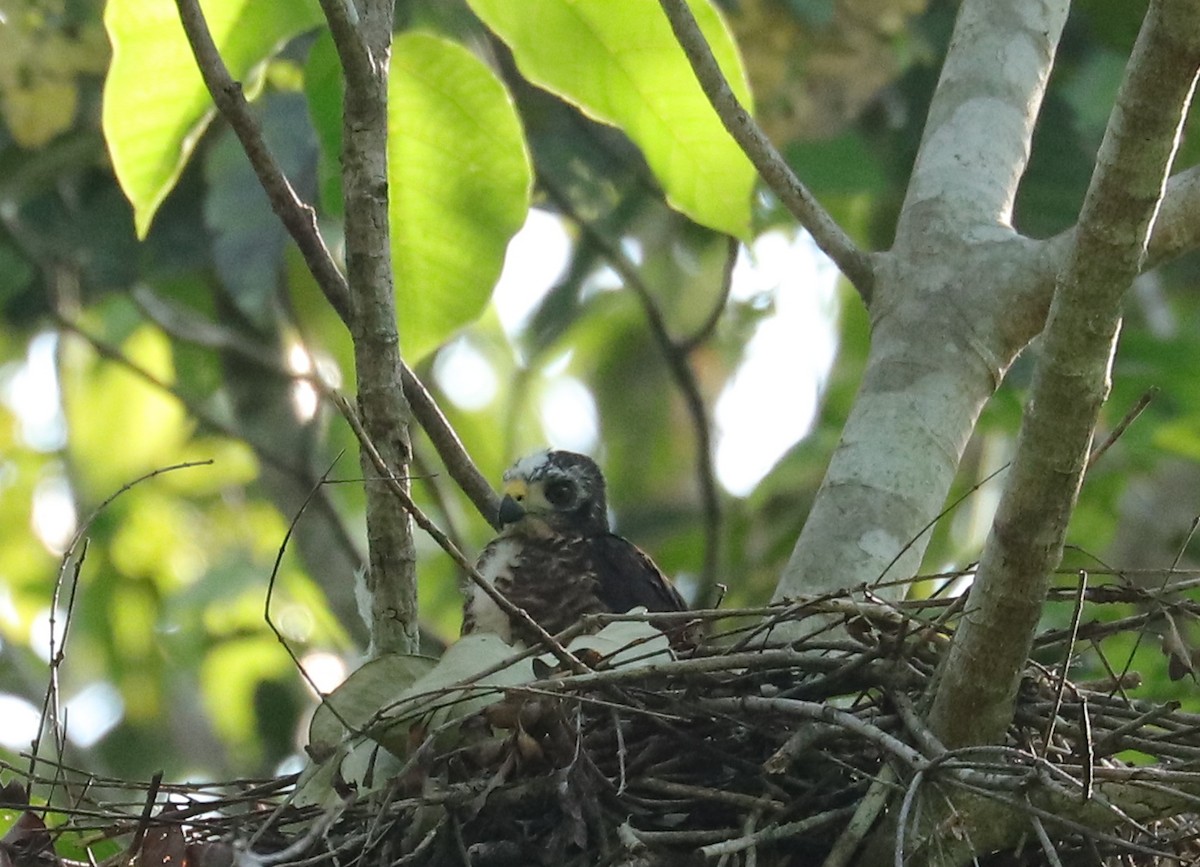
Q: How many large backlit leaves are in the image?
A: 3